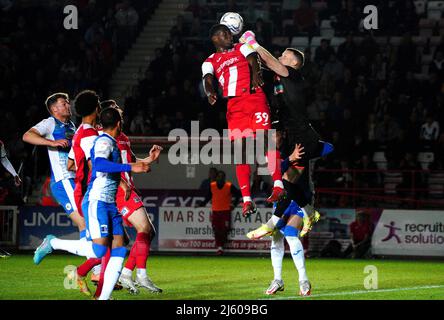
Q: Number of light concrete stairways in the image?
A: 1